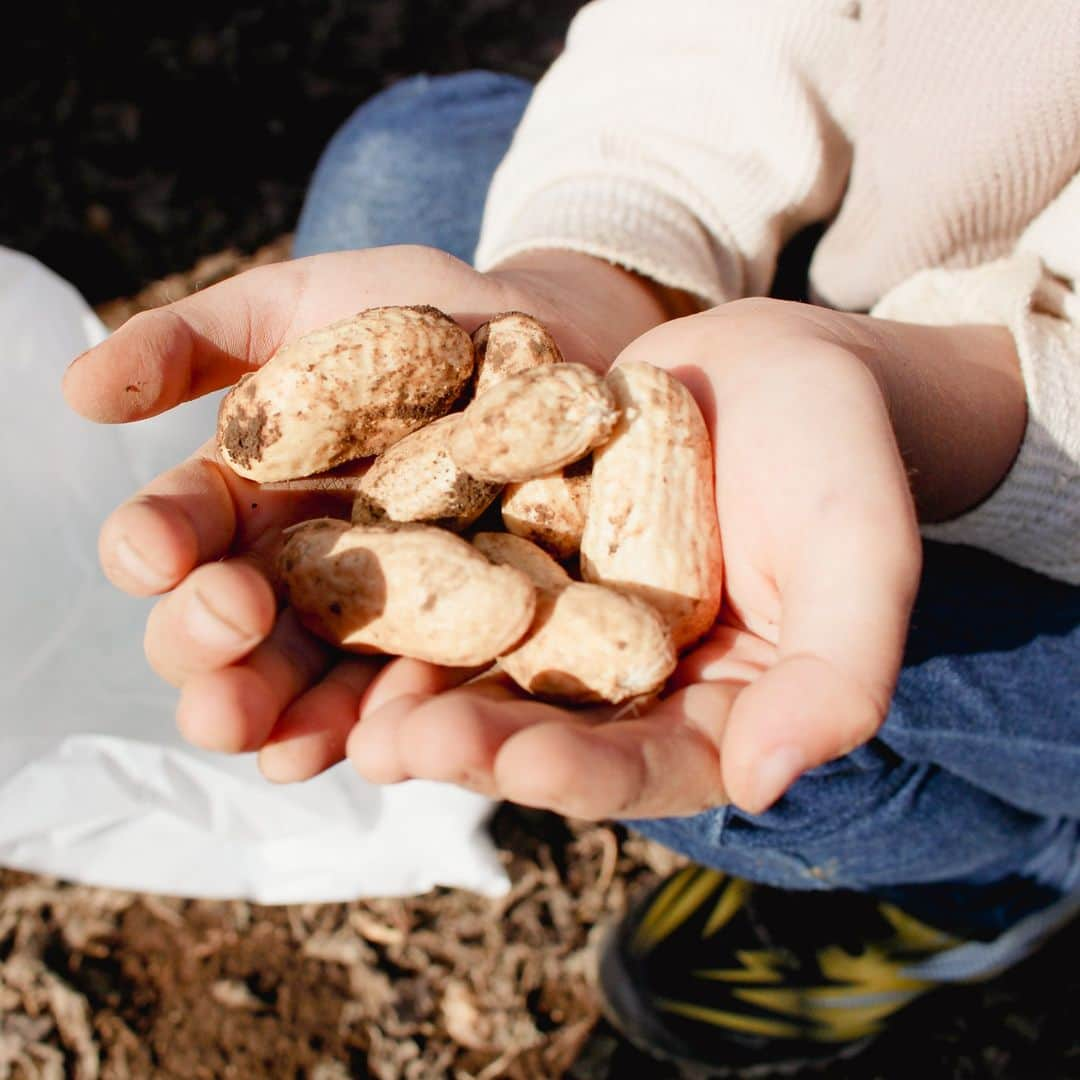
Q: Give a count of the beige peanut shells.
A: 8